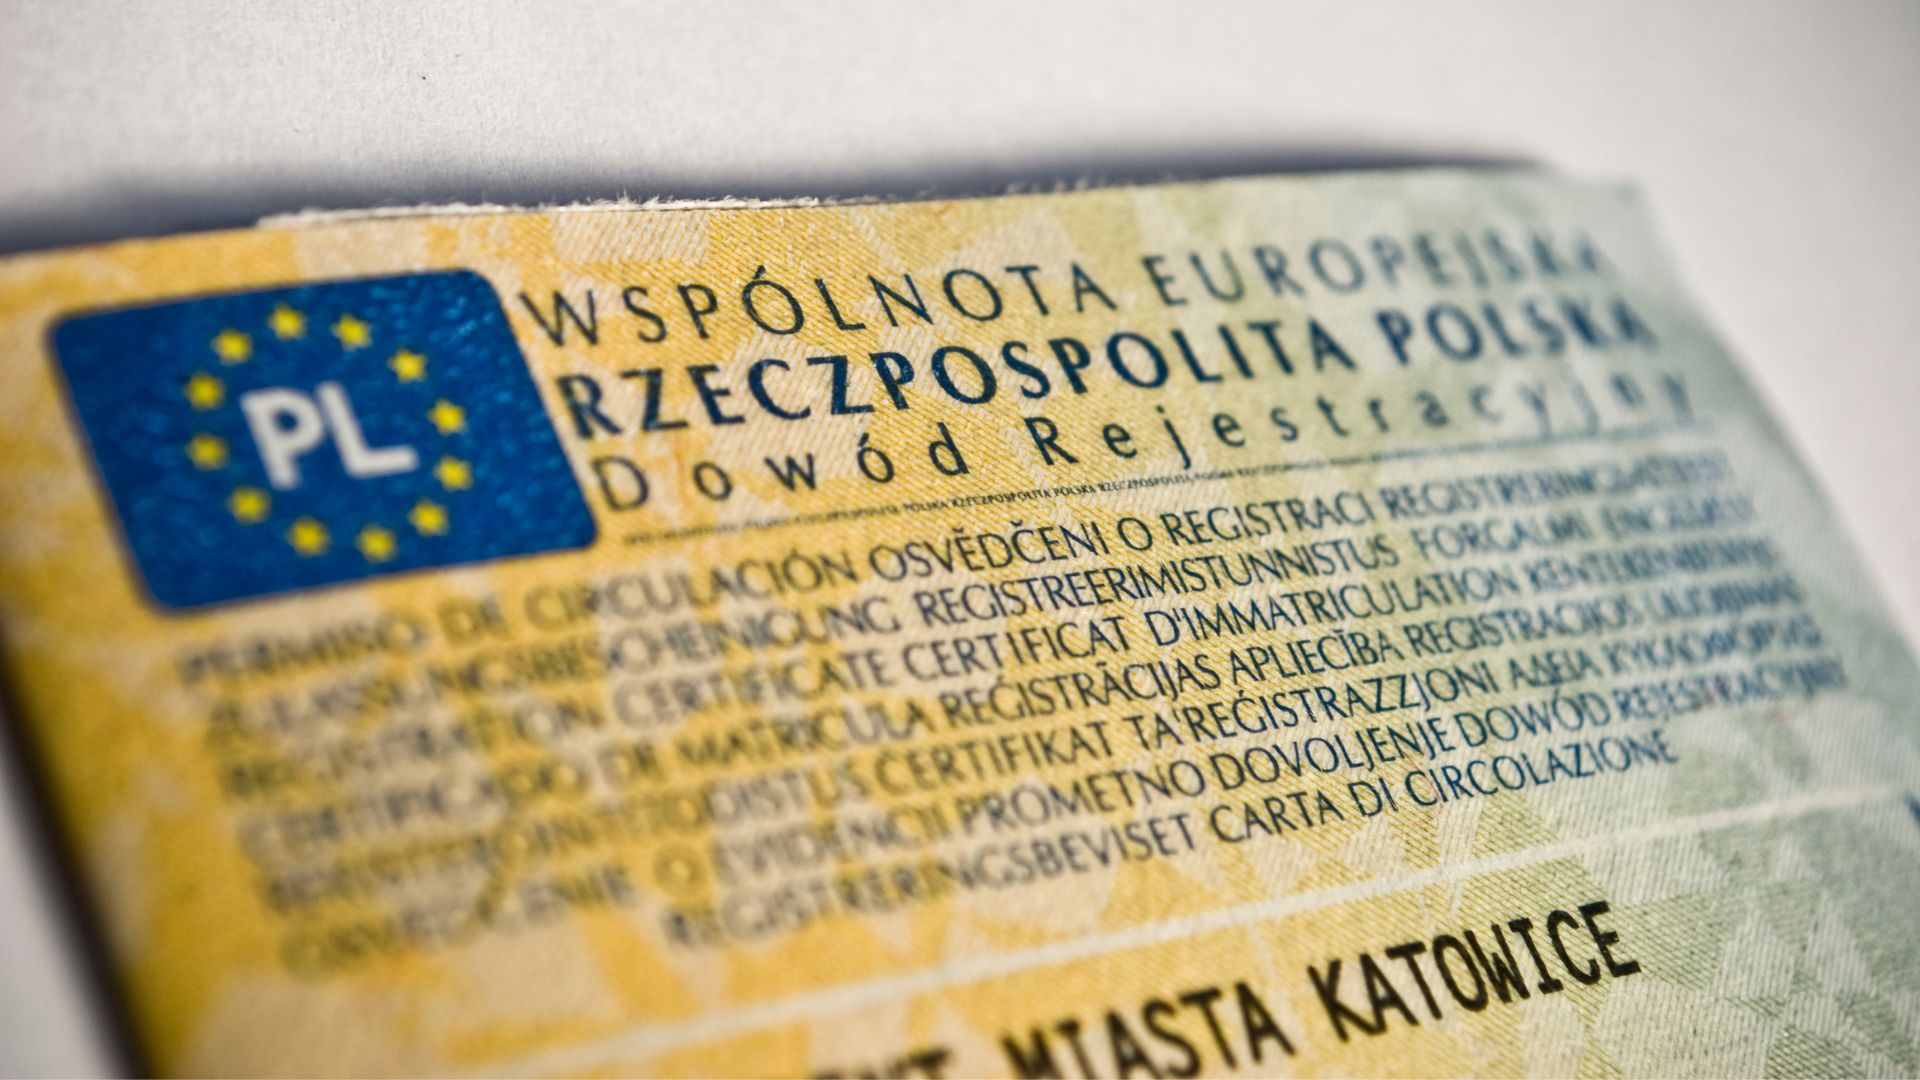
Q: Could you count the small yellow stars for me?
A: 12